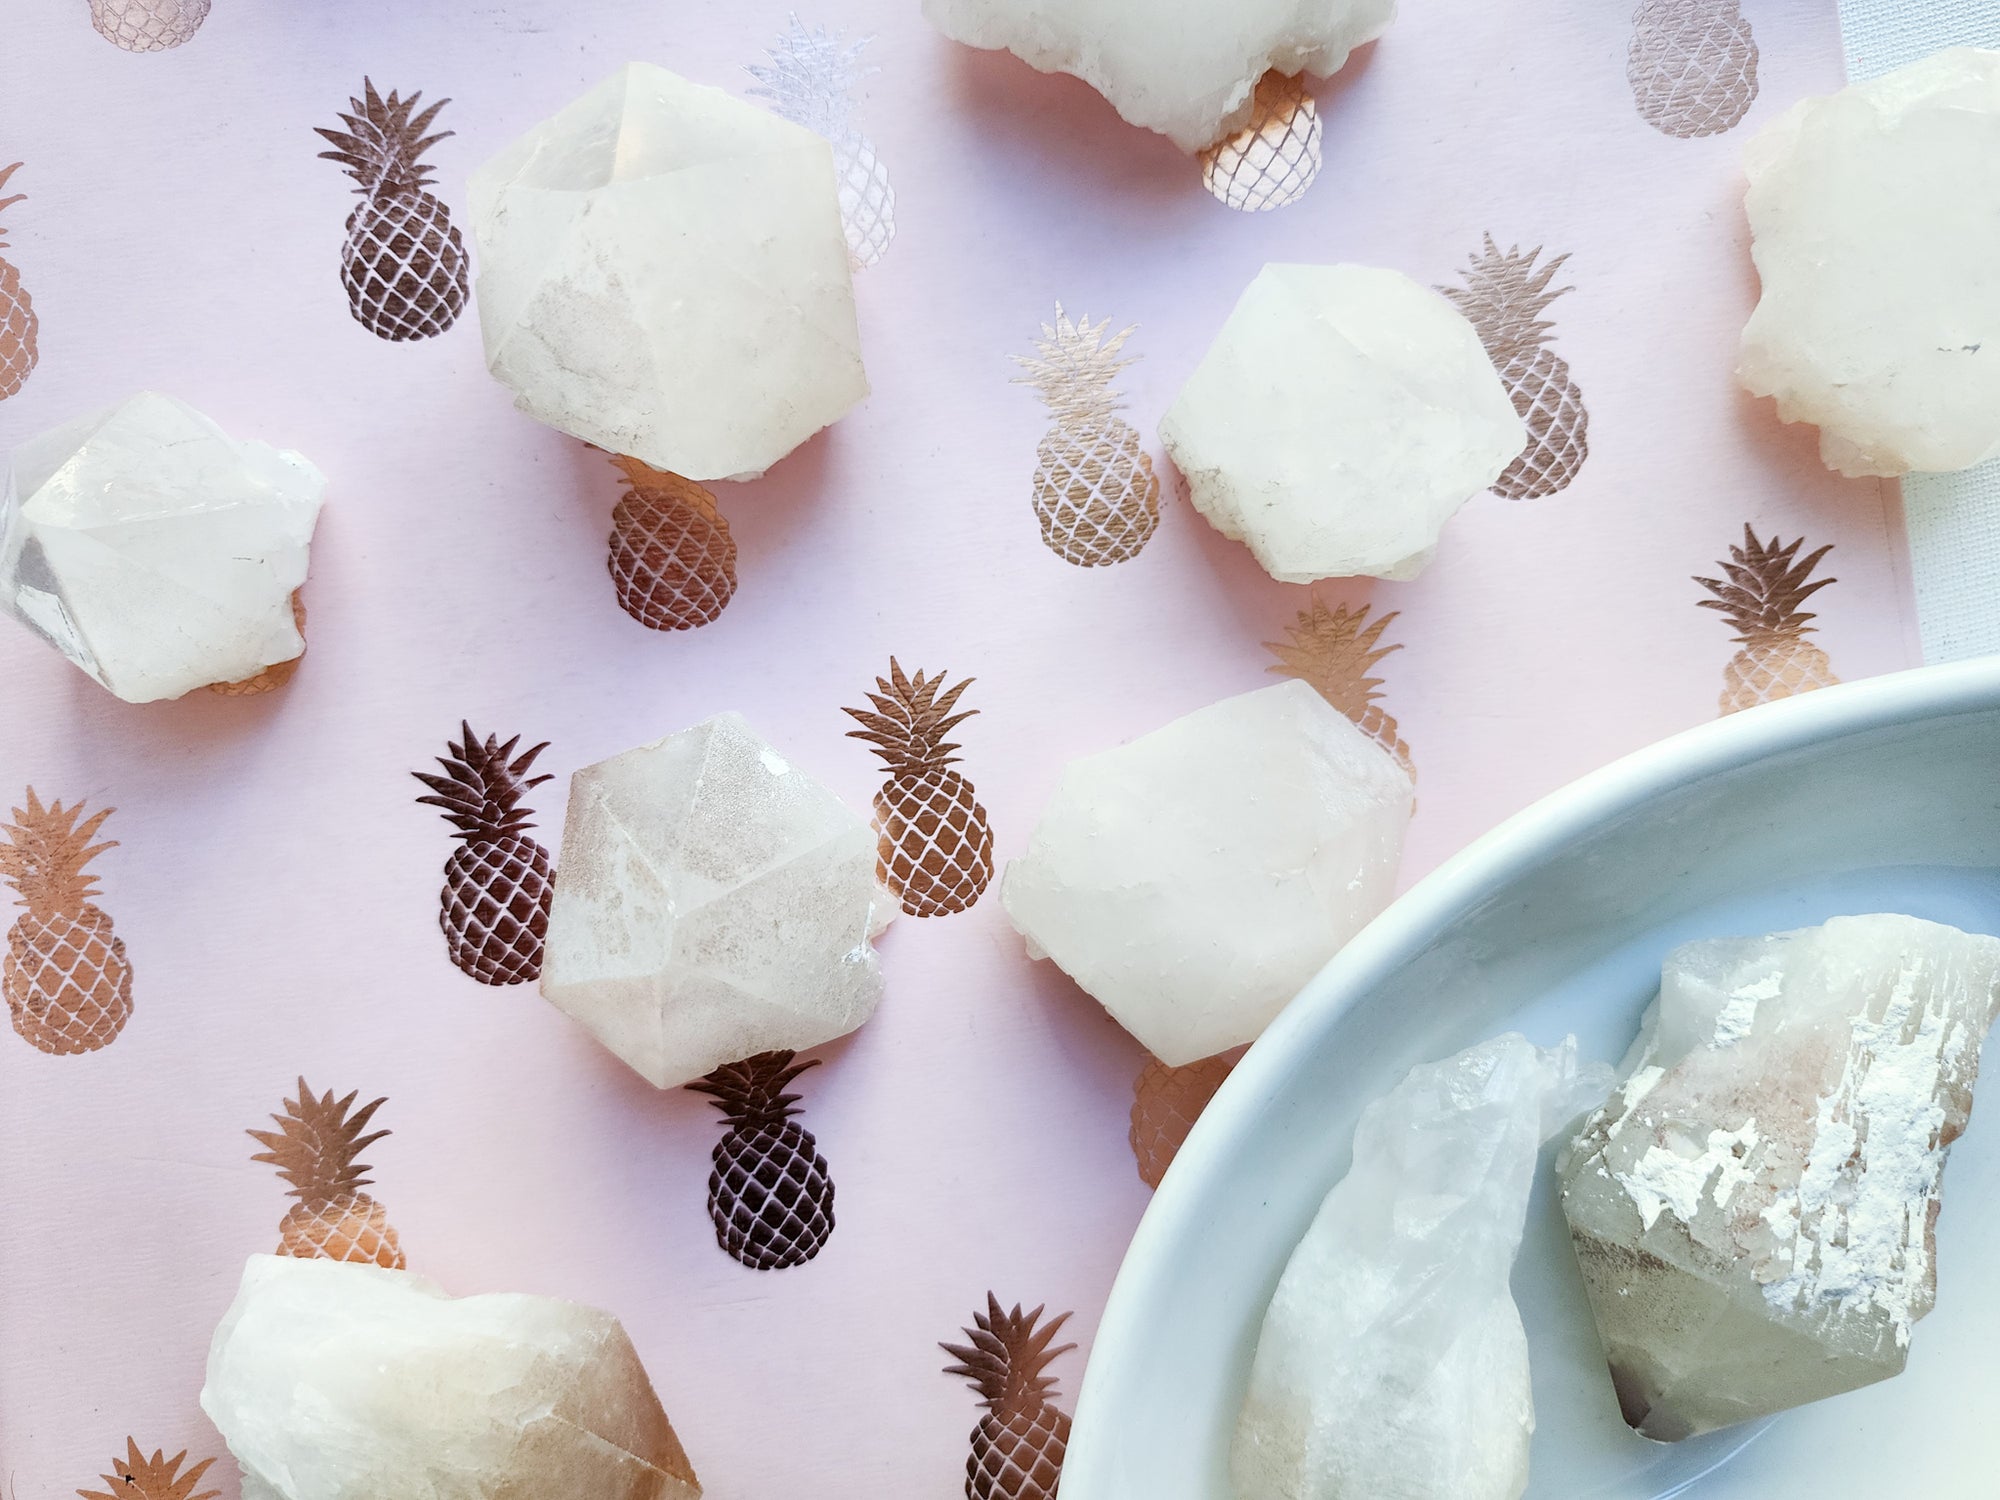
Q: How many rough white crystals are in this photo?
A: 10